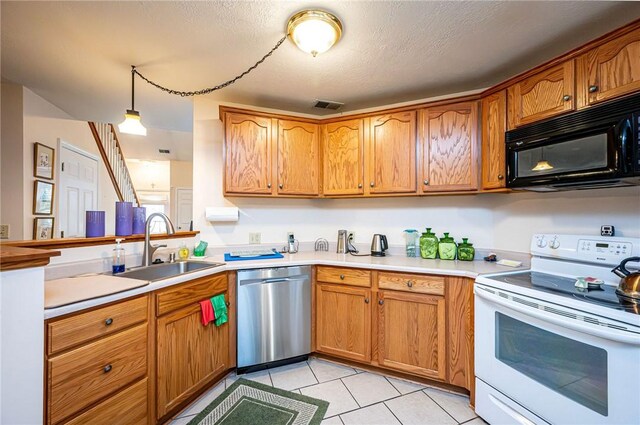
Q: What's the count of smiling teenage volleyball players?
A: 0